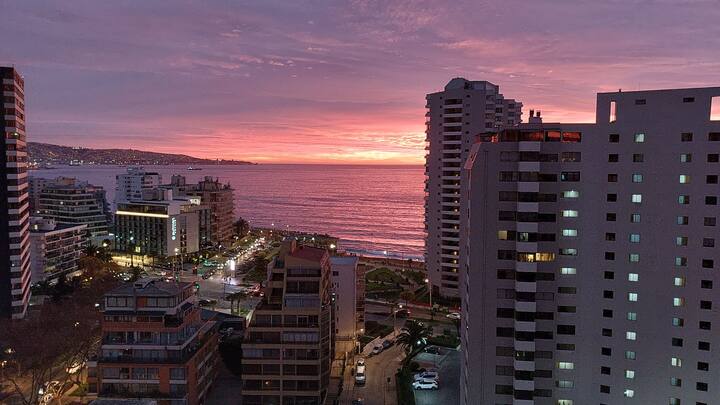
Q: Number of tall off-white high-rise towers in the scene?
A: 2